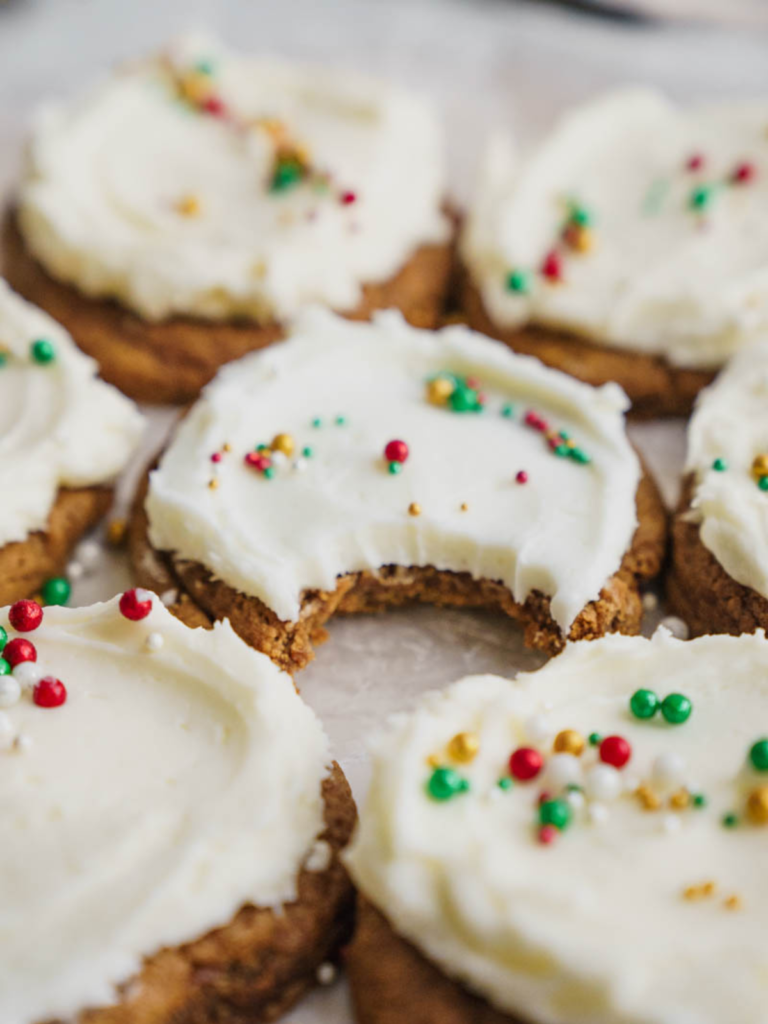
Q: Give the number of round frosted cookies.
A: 7